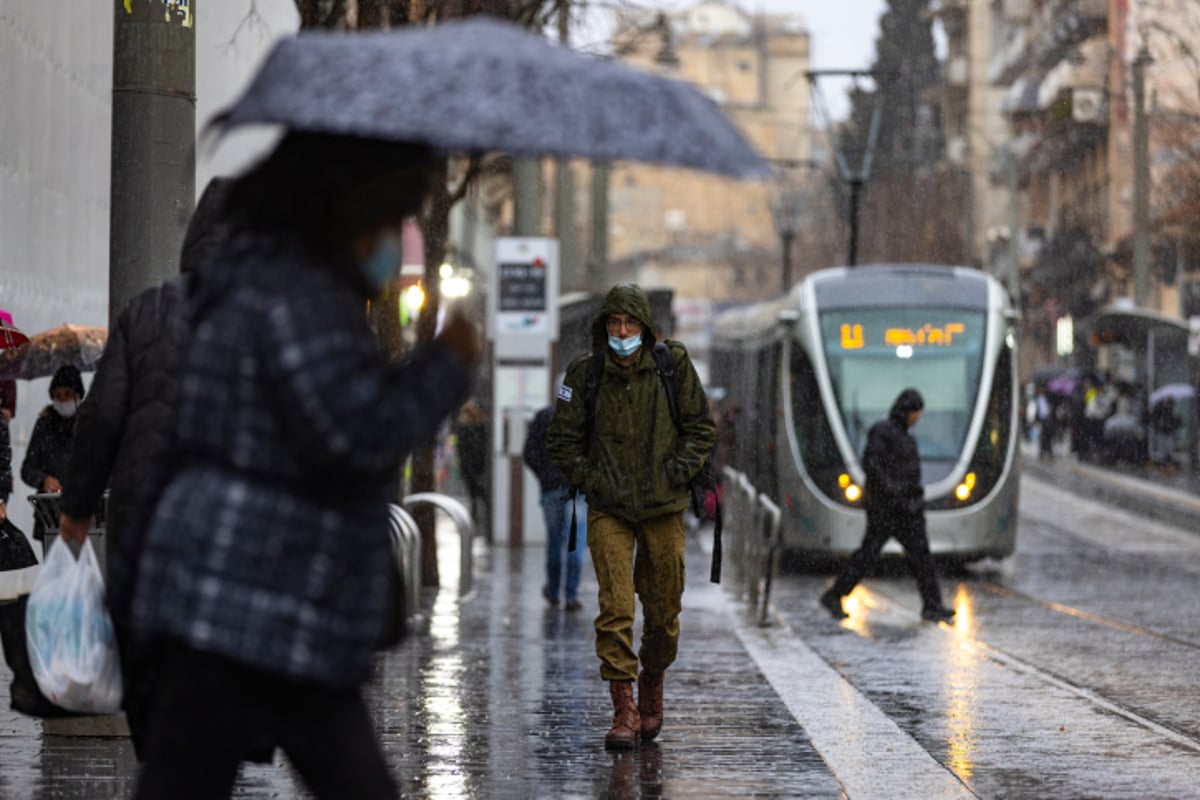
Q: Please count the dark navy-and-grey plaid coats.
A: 1